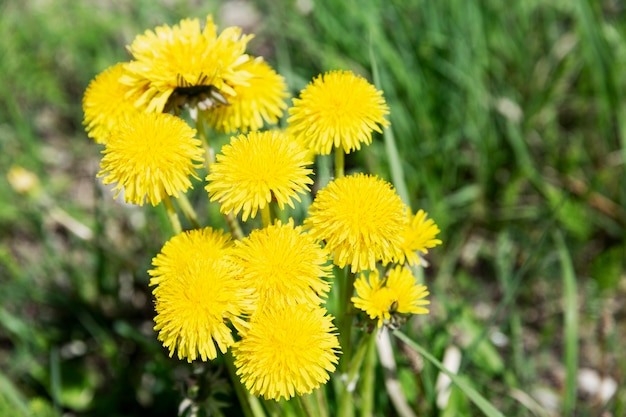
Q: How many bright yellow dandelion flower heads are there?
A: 13